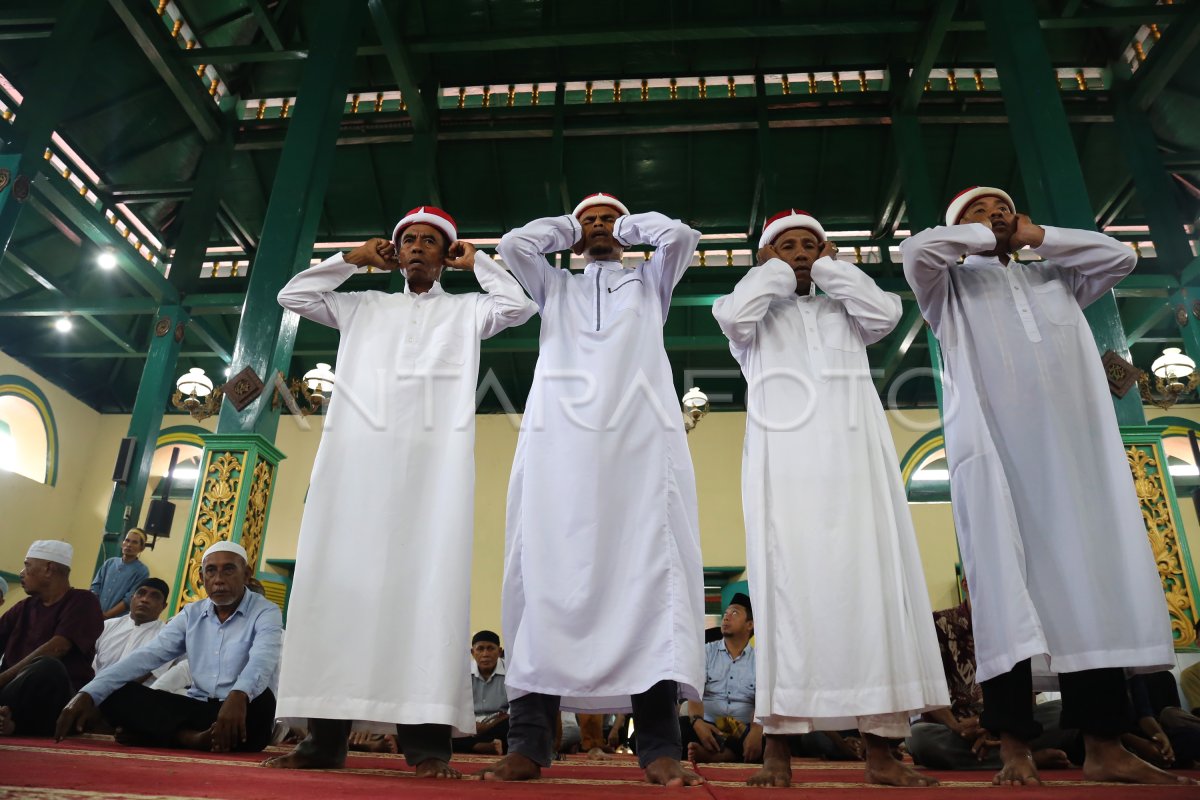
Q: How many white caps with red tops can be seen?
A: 4